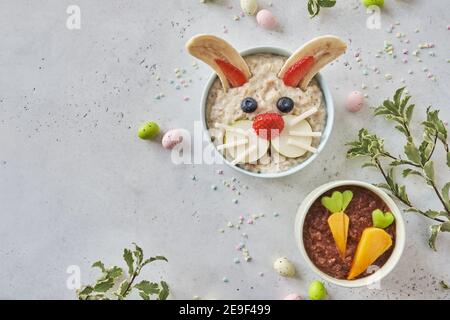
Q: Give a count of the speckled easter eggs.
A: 9